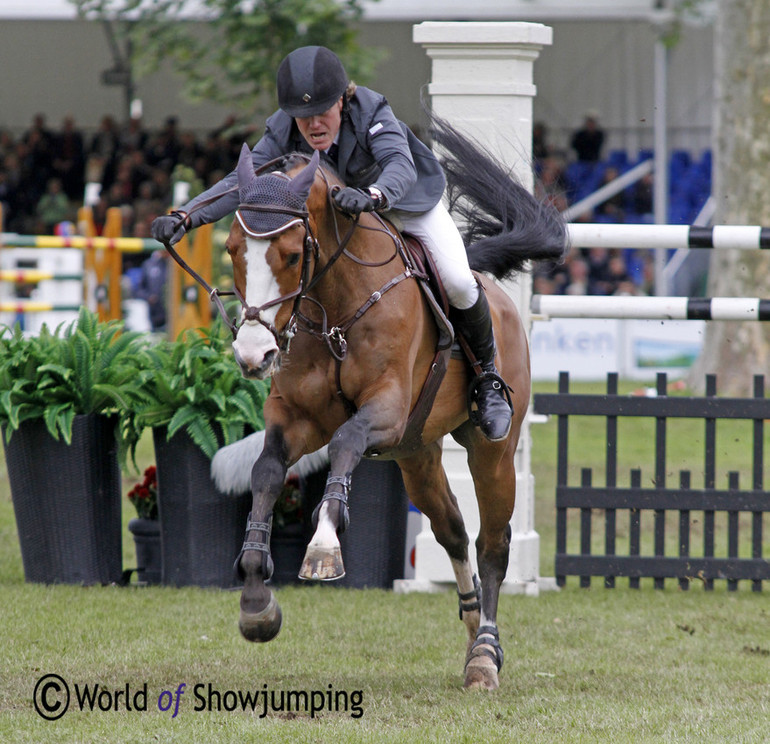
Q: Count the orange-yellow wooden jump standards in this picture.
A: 2